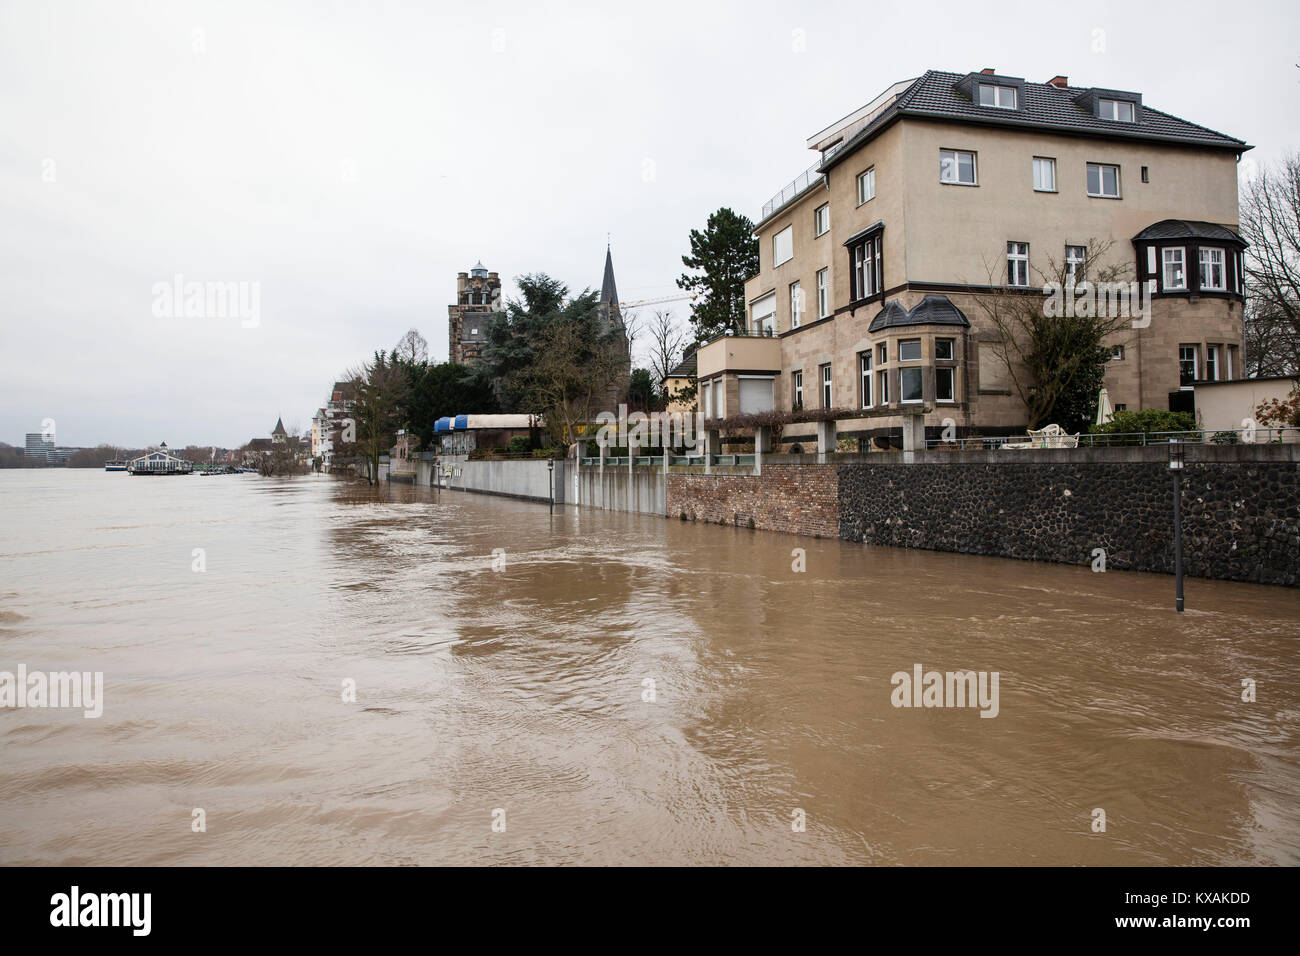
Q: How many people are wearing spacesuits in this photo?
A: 0